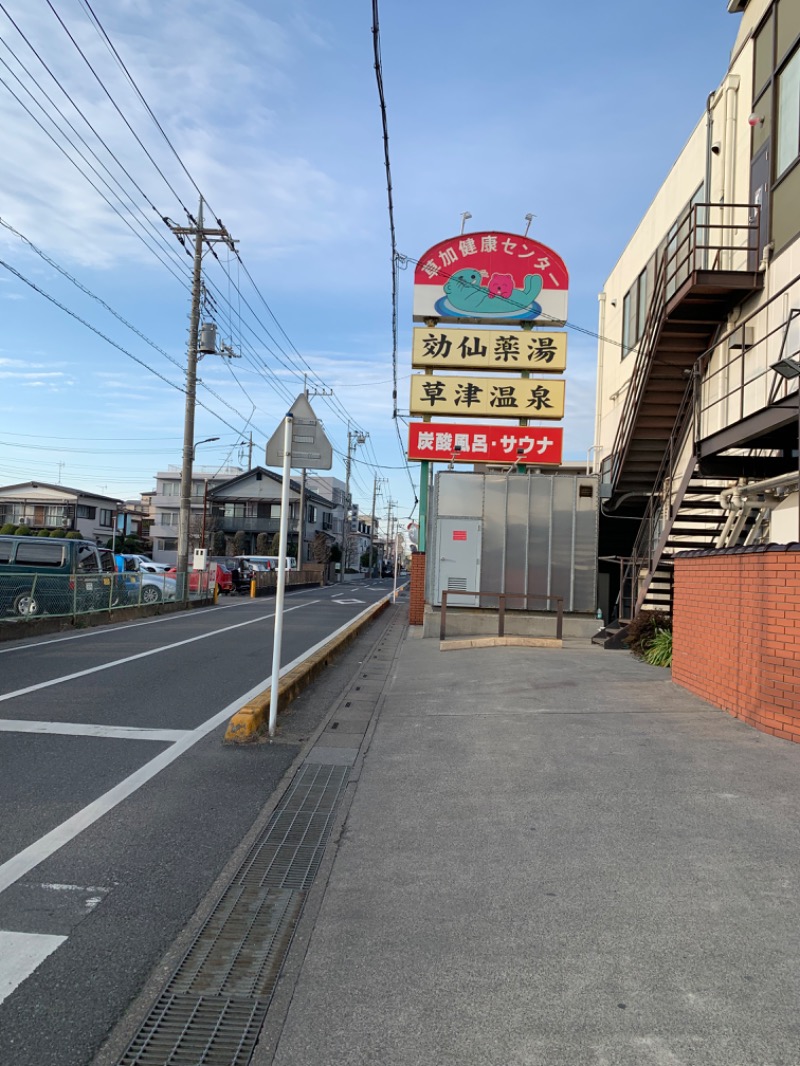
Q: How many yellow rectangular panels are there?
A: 2